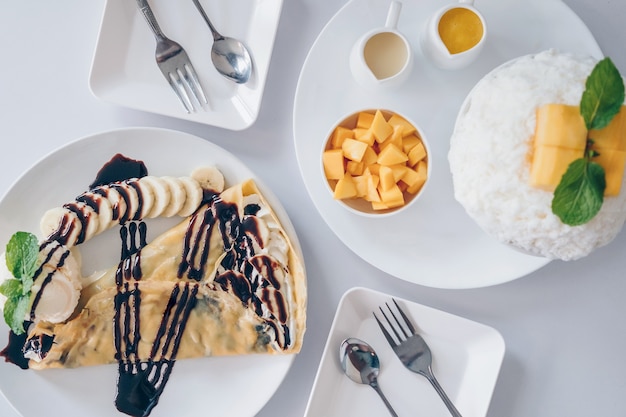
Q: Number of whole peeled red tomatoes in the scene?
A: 0